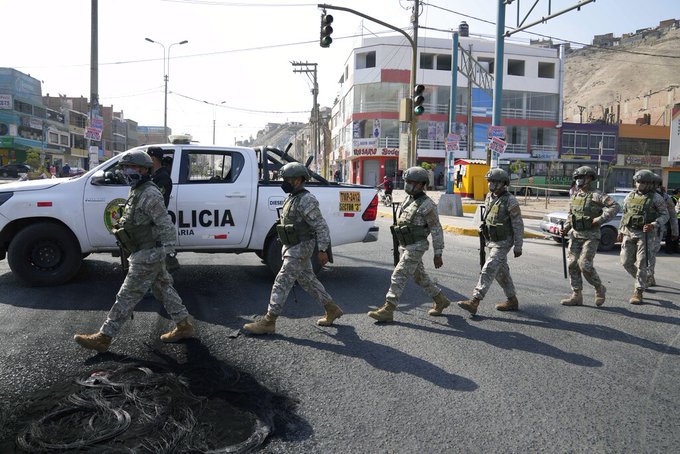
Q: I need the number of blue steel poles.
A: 2